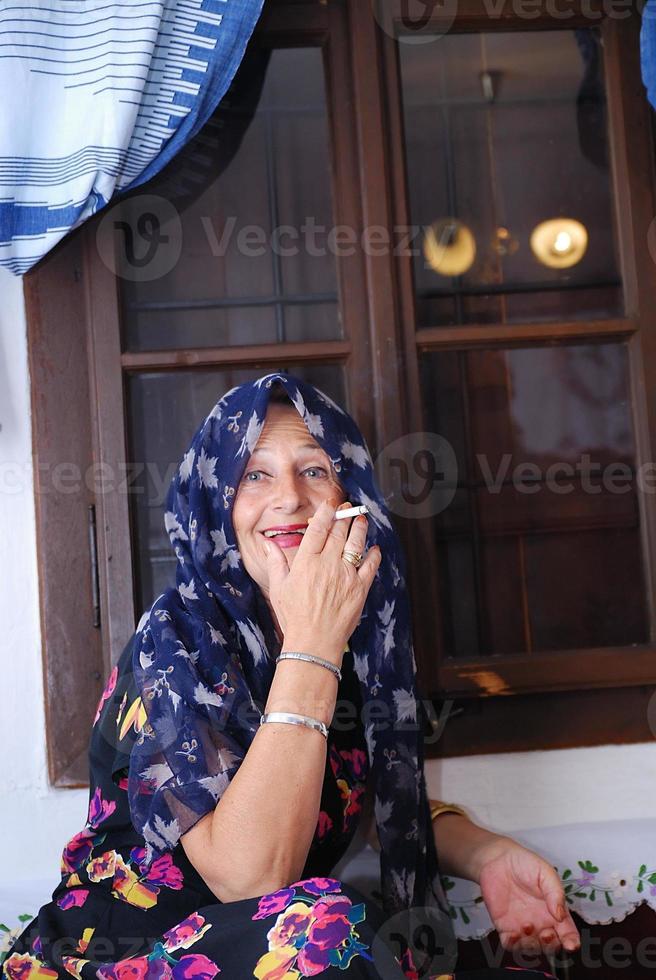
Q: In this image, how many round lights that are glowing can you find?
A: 2